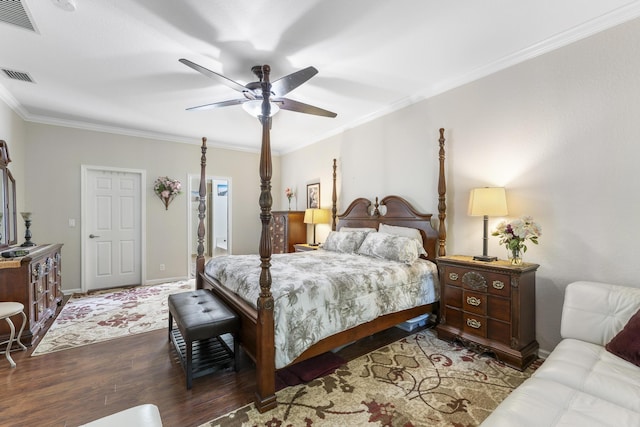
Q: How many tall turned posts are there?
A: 4